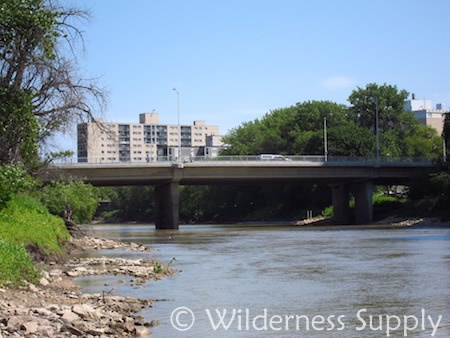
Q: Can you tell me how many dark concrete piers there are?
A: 3